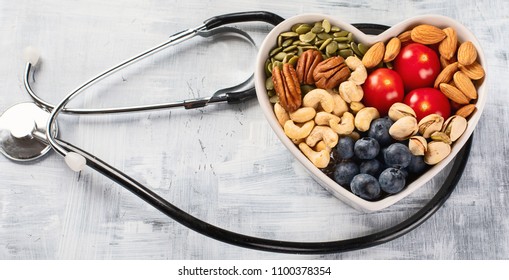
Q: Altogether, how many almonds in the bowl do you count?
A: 12